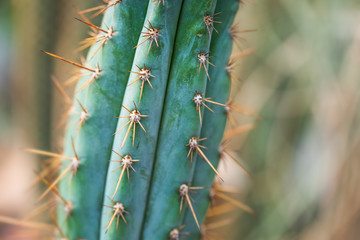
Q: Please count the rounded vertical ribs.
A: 4